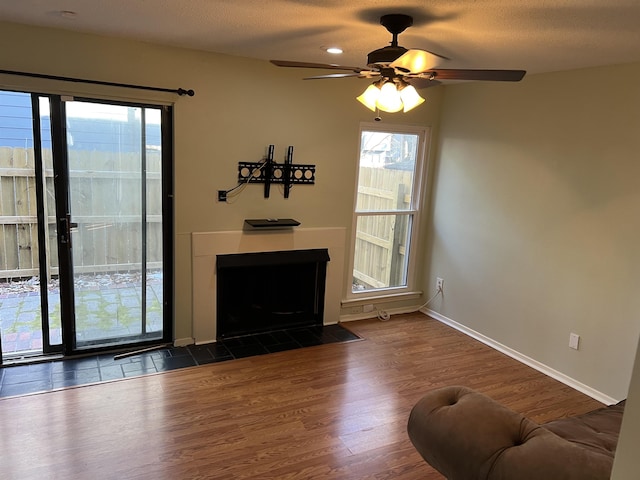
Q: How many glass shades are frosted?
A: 3